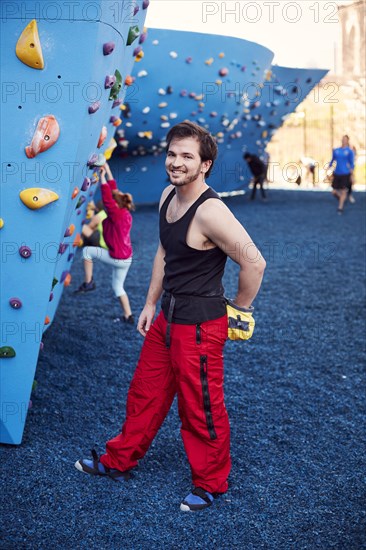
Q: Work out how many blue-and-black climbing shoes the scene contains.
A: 2